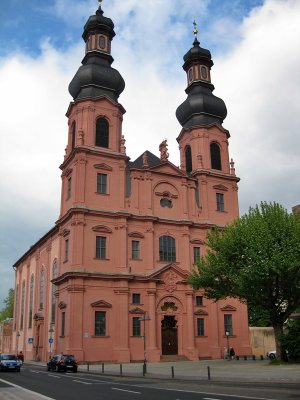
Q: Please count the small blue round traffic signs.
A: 1